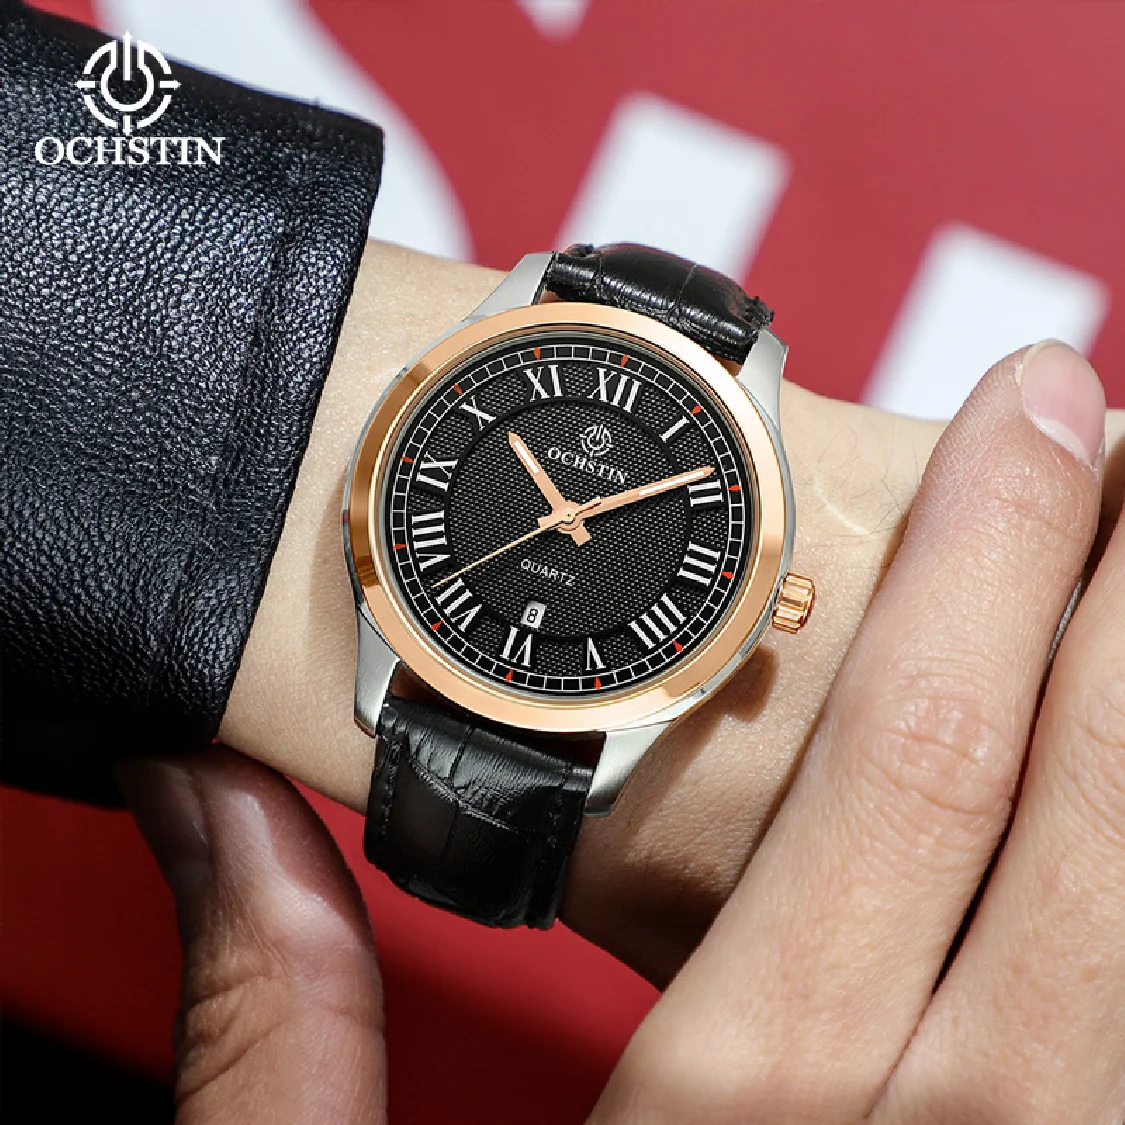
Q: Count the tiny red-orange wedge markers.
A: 12